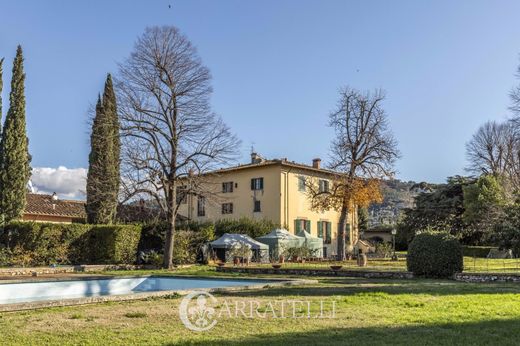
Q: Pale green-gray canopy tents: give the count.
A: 3